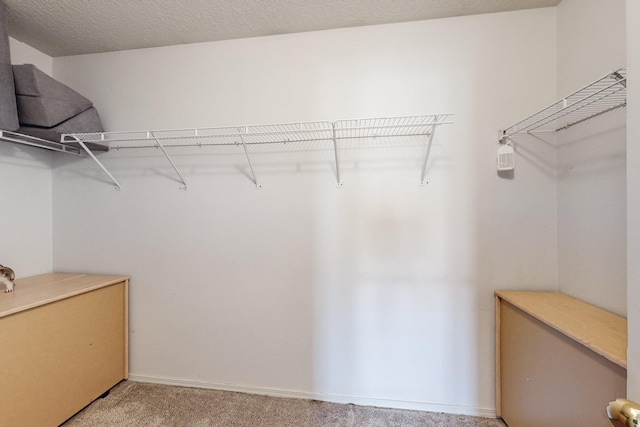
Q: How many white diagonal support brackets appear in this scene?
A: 5